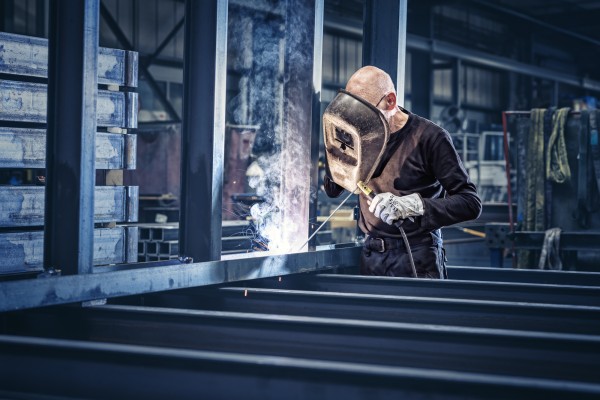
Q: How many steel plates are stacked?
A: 5